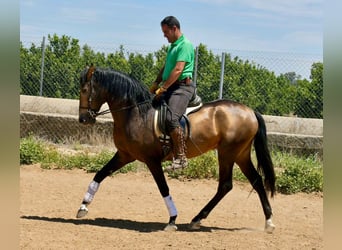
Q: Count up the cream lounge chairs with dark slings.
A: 0